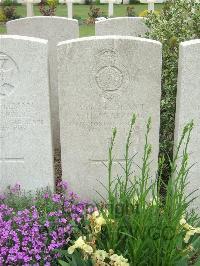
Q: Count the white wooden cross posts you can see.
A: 4